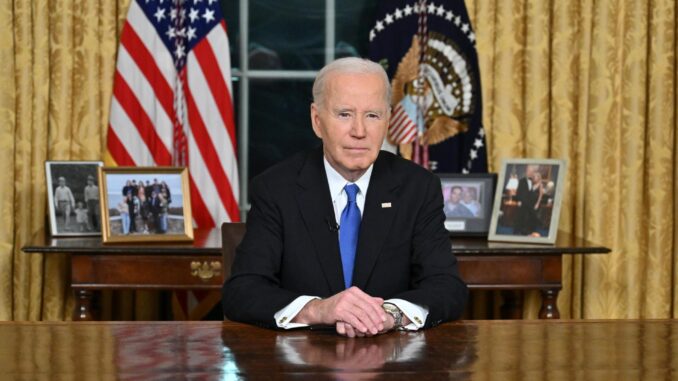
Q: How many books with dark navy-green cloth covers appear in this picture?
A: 0